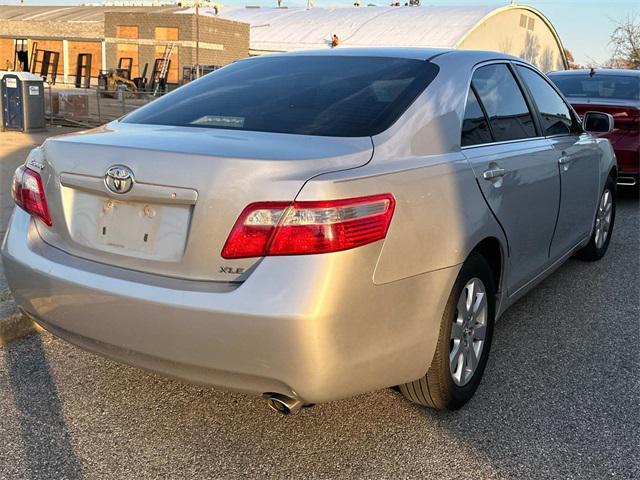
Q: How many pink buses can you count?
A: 0